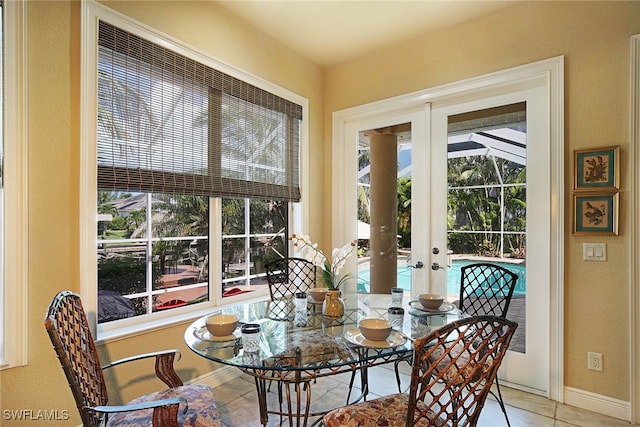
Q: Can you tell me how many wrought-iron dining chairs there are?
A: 4